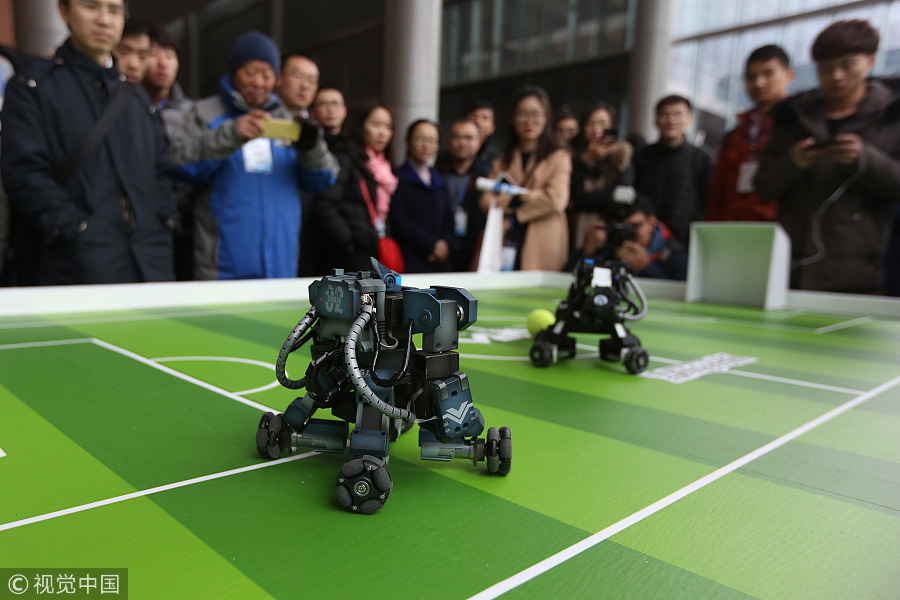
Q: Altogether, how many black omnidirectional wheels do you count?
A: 5